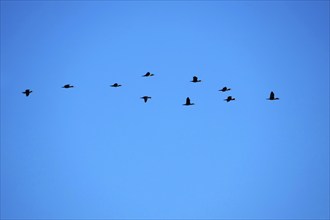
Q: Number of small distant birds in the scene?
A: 10